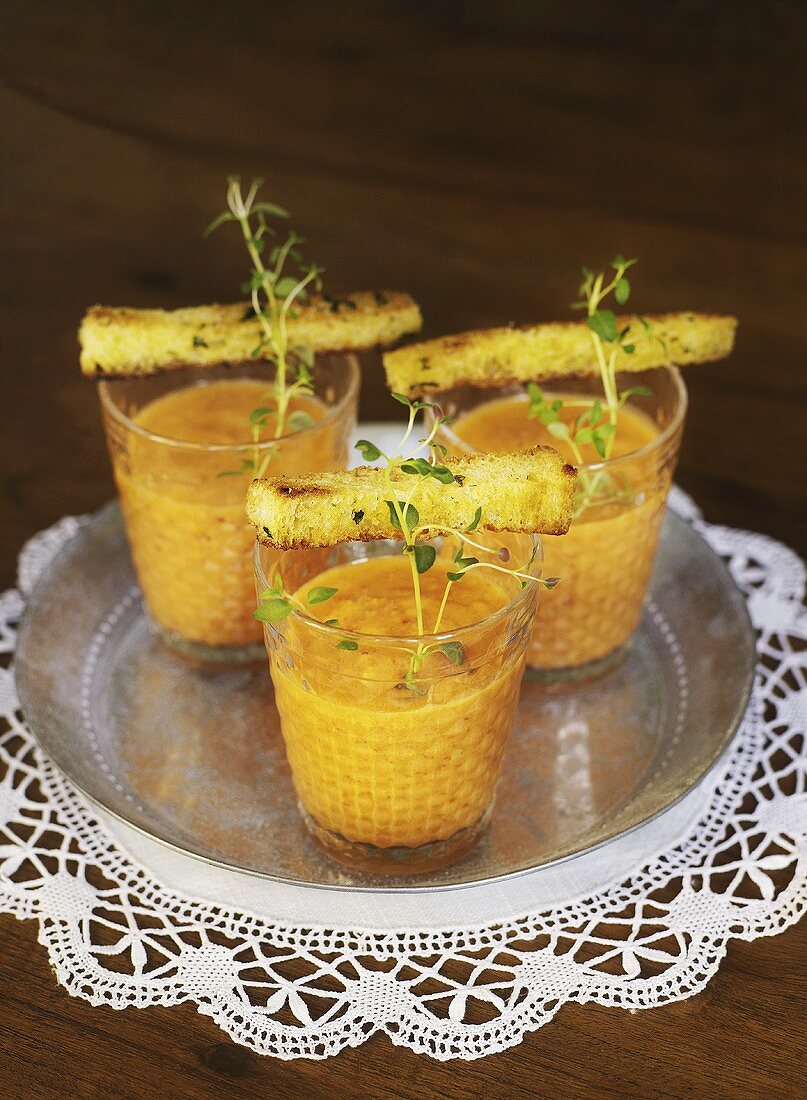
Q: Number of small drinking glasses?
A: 3